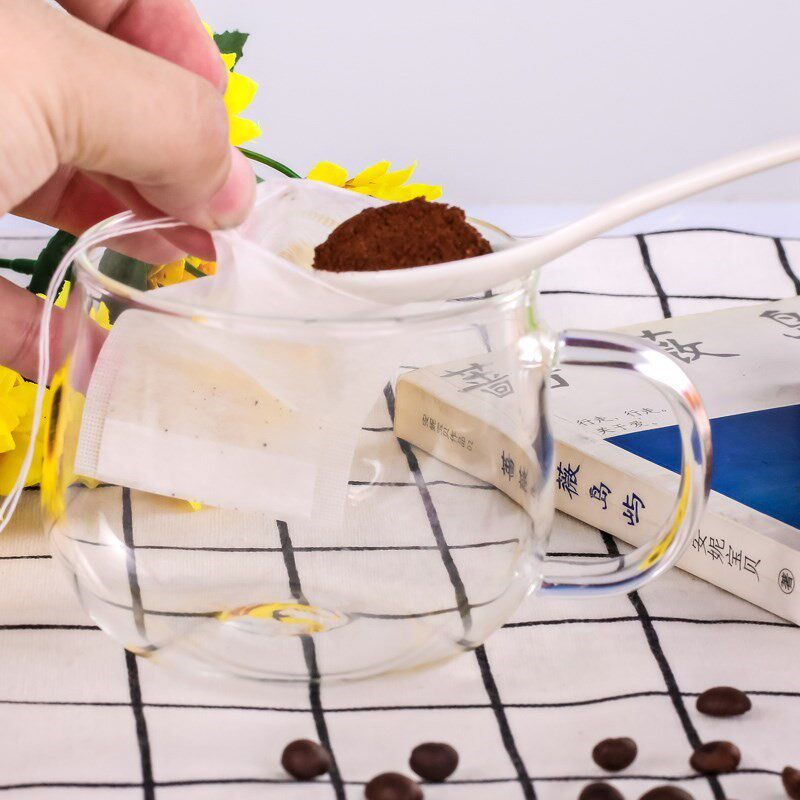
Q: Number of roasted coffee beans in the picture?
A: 9